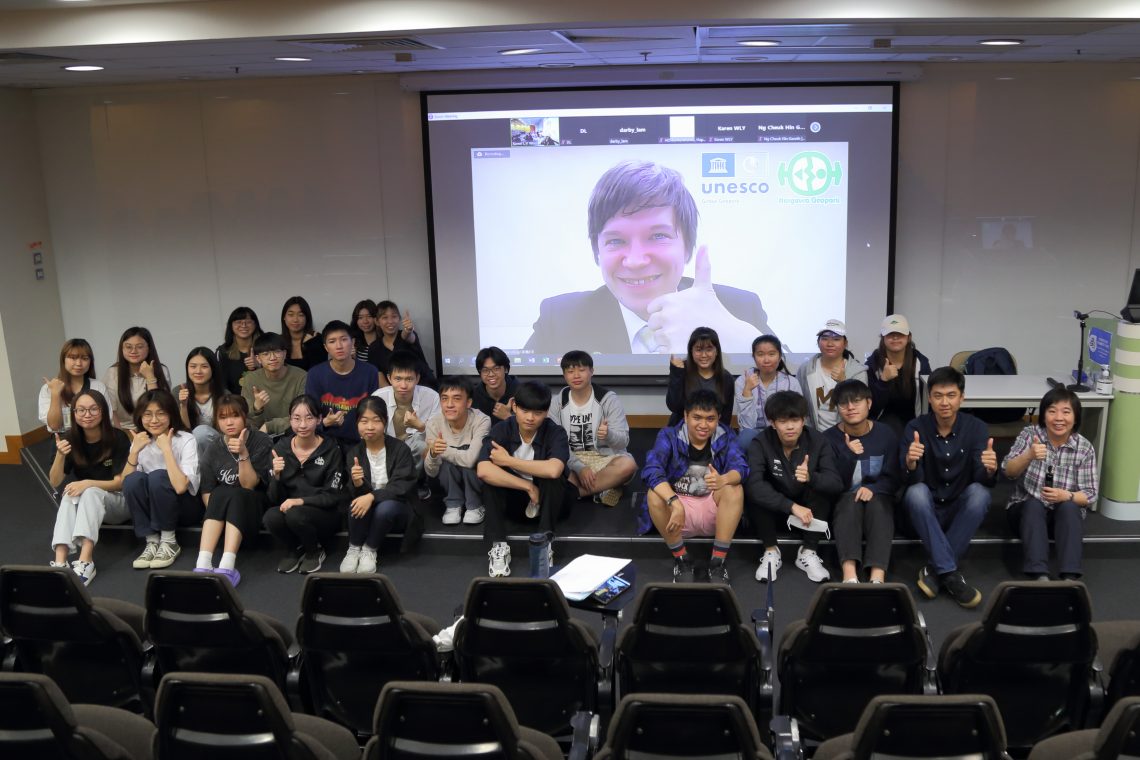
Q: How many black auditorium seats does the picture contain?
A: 13